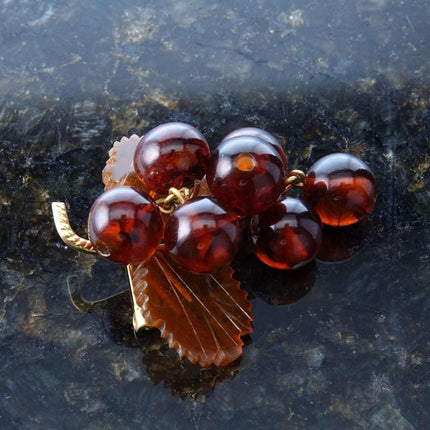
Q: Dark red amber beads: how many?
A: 7